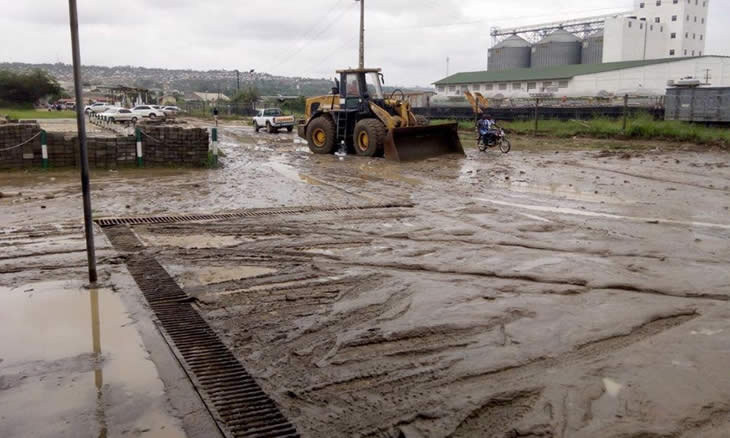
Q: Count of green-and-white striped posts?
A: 3